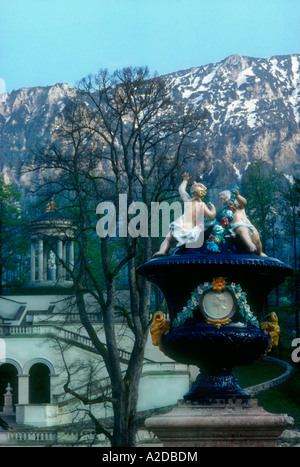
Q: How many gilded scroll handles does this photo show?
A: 2